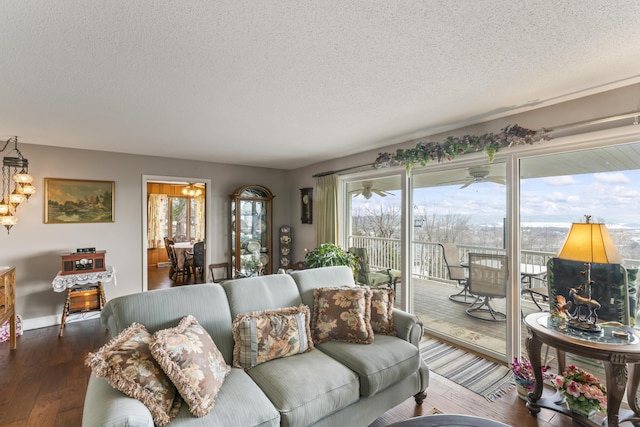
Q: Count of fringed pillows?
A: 5